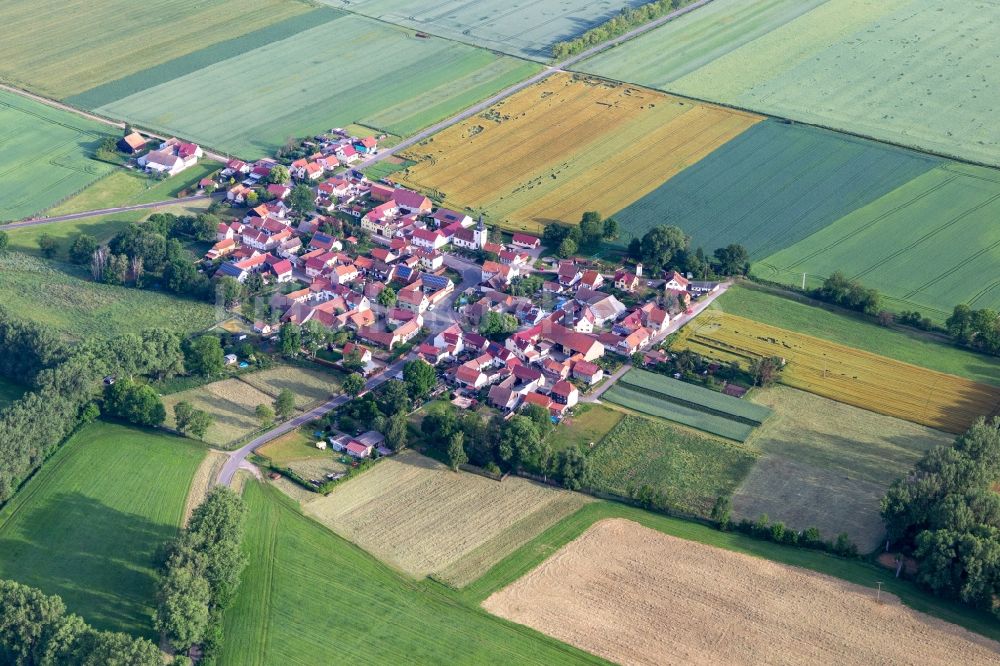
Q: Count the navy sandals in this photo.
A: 0